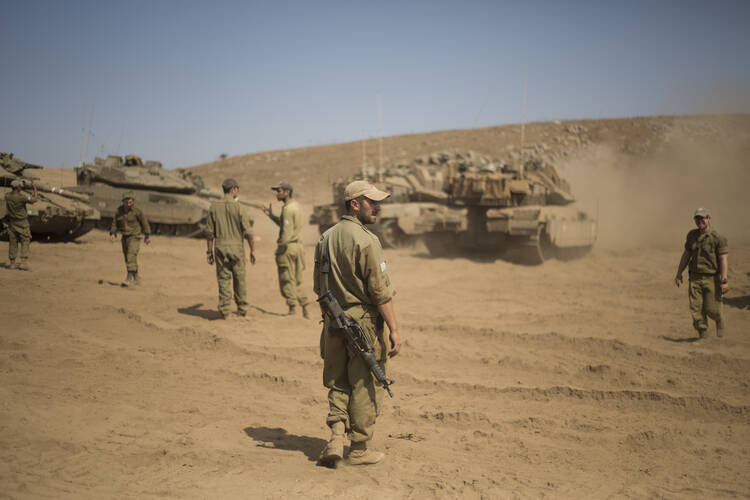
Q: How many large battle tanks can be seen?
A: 4